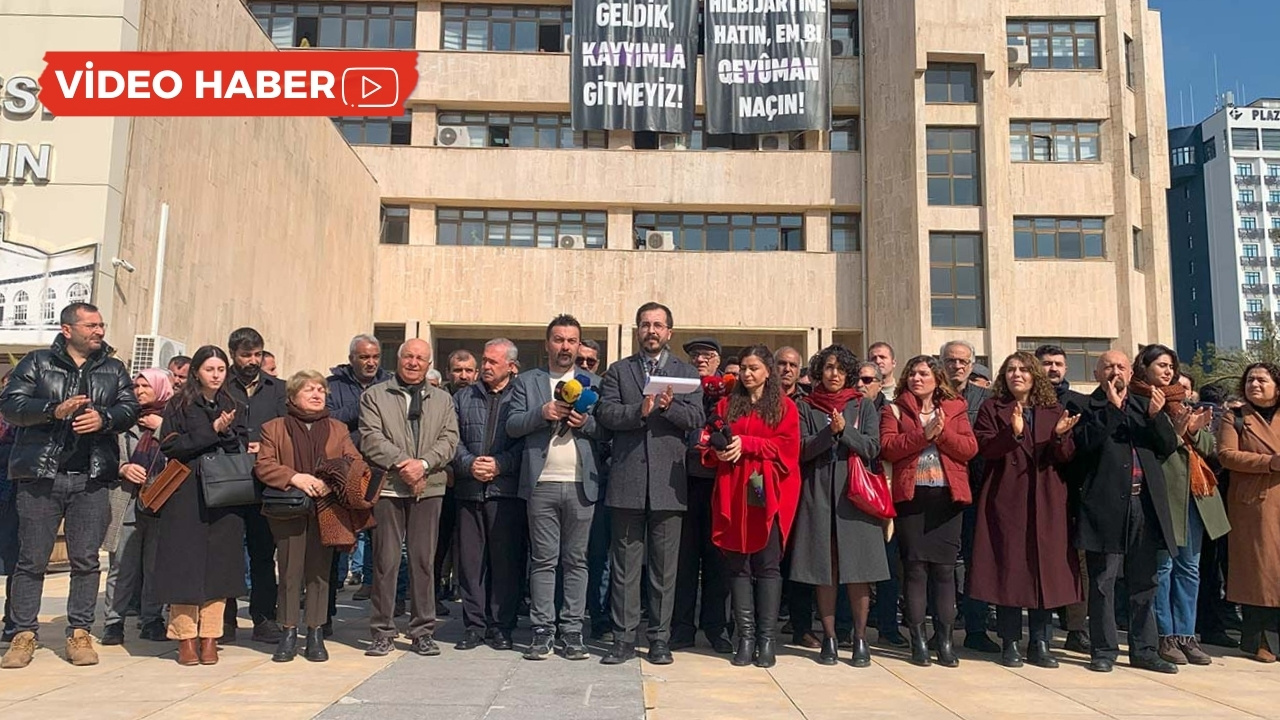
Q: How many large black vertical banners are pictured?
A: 2